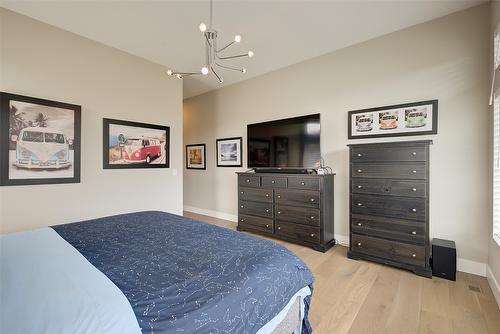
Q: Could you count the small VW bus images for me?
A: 3